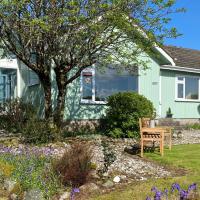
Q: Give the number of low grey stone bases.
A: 1